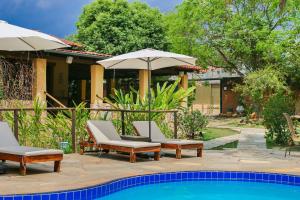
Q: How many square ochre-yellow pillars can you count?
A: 4